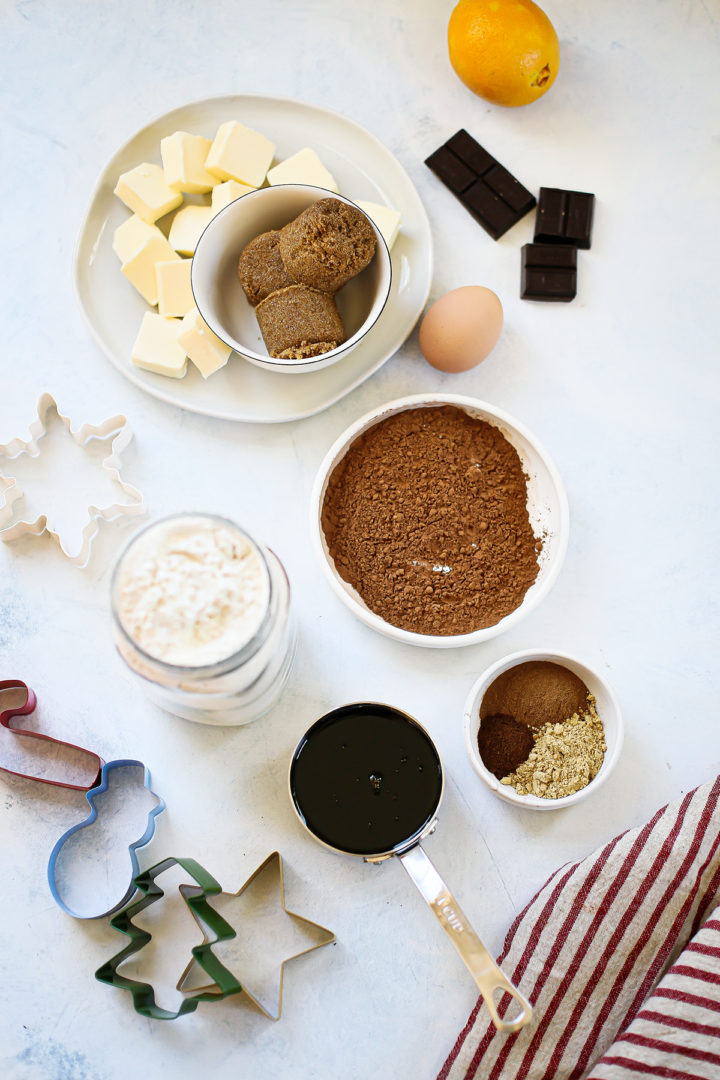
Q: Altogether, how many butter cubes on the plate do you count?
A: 12